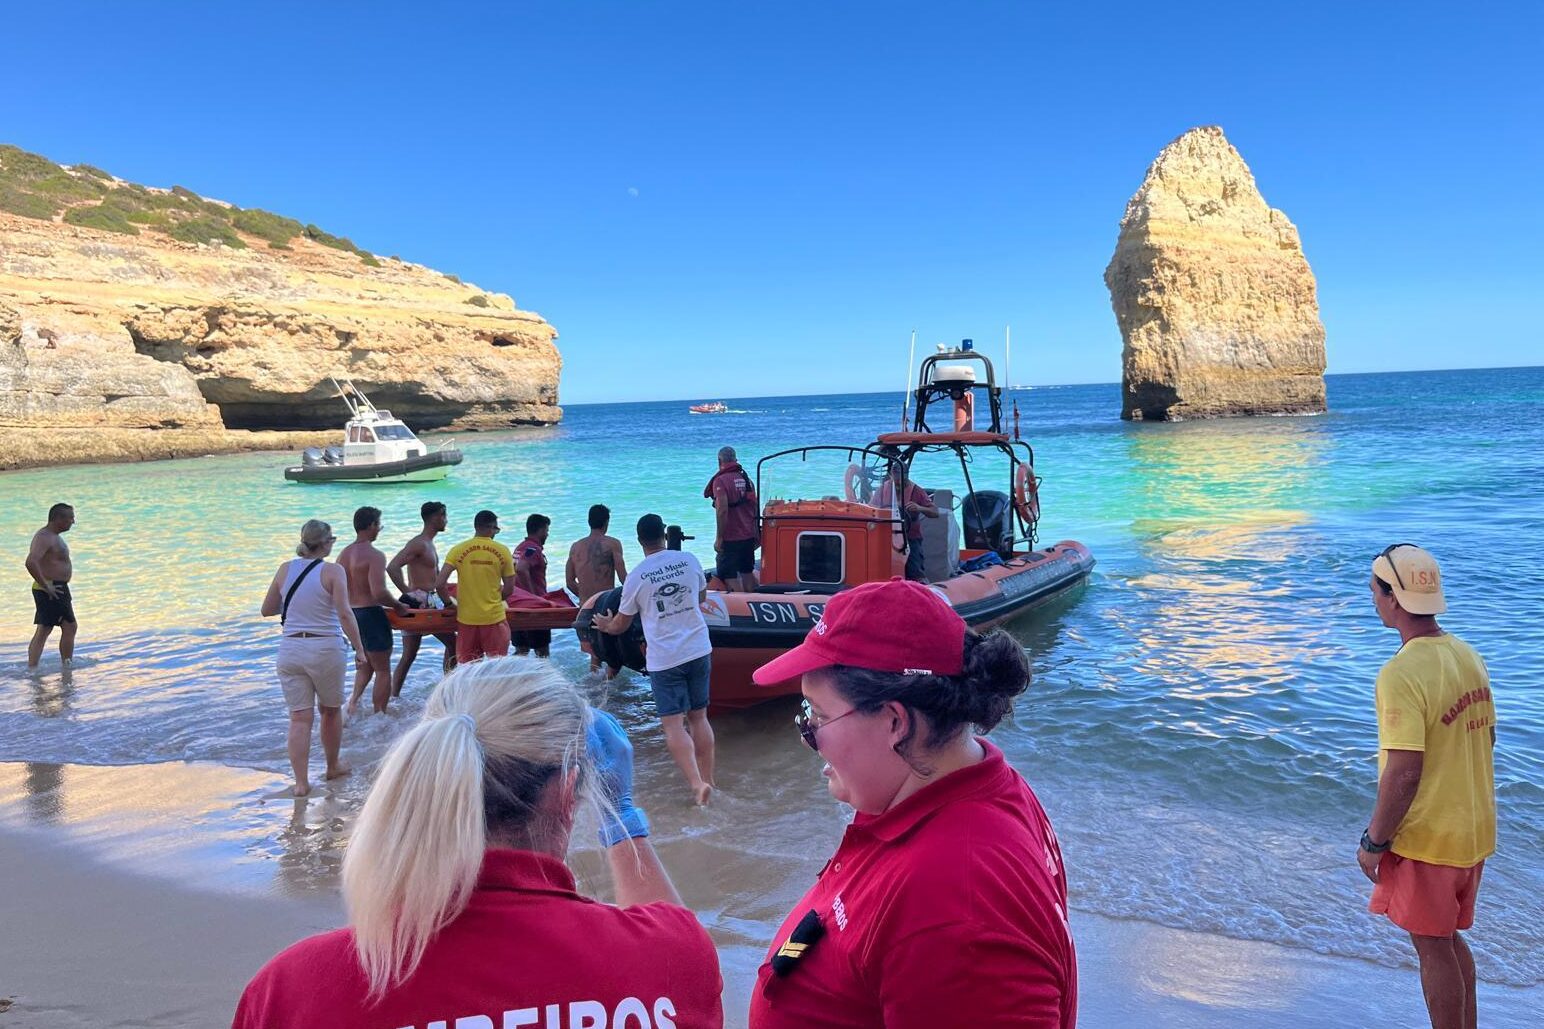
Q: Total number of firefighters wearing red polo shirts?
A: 2